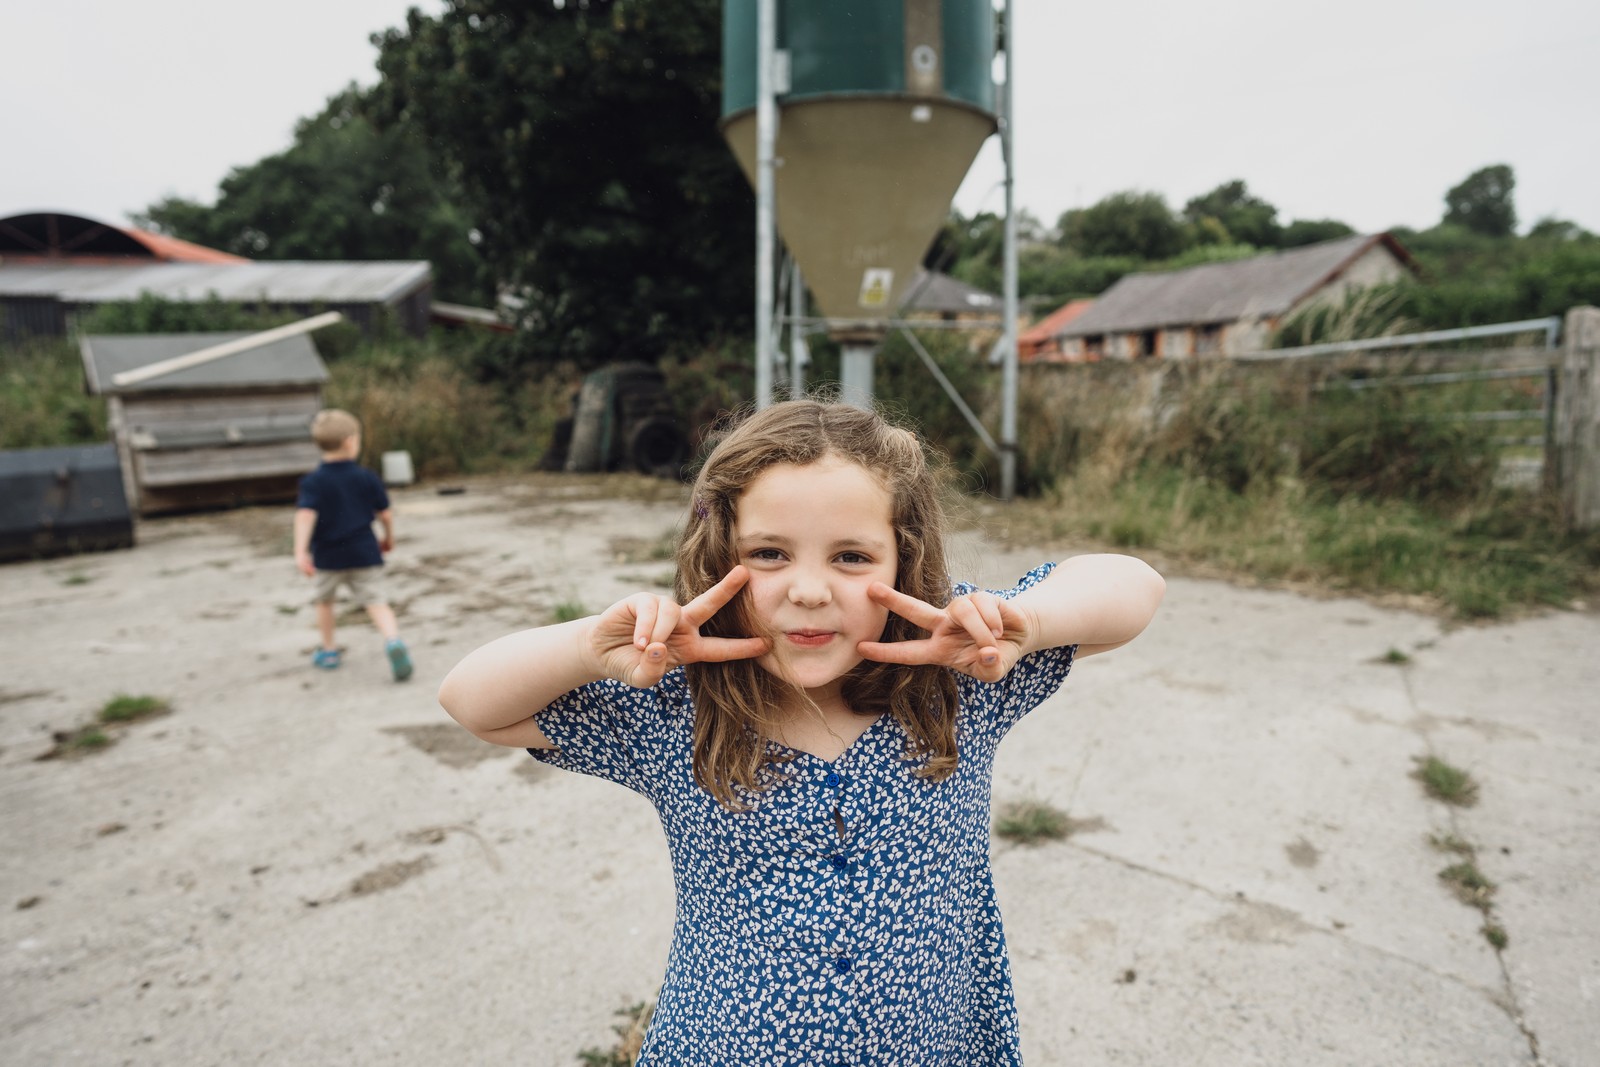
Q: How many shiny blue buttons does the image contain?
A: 3